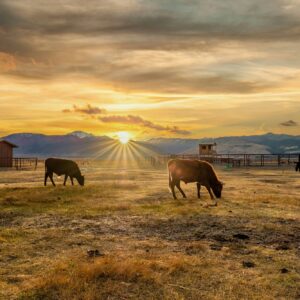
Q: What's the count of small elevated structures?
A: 1